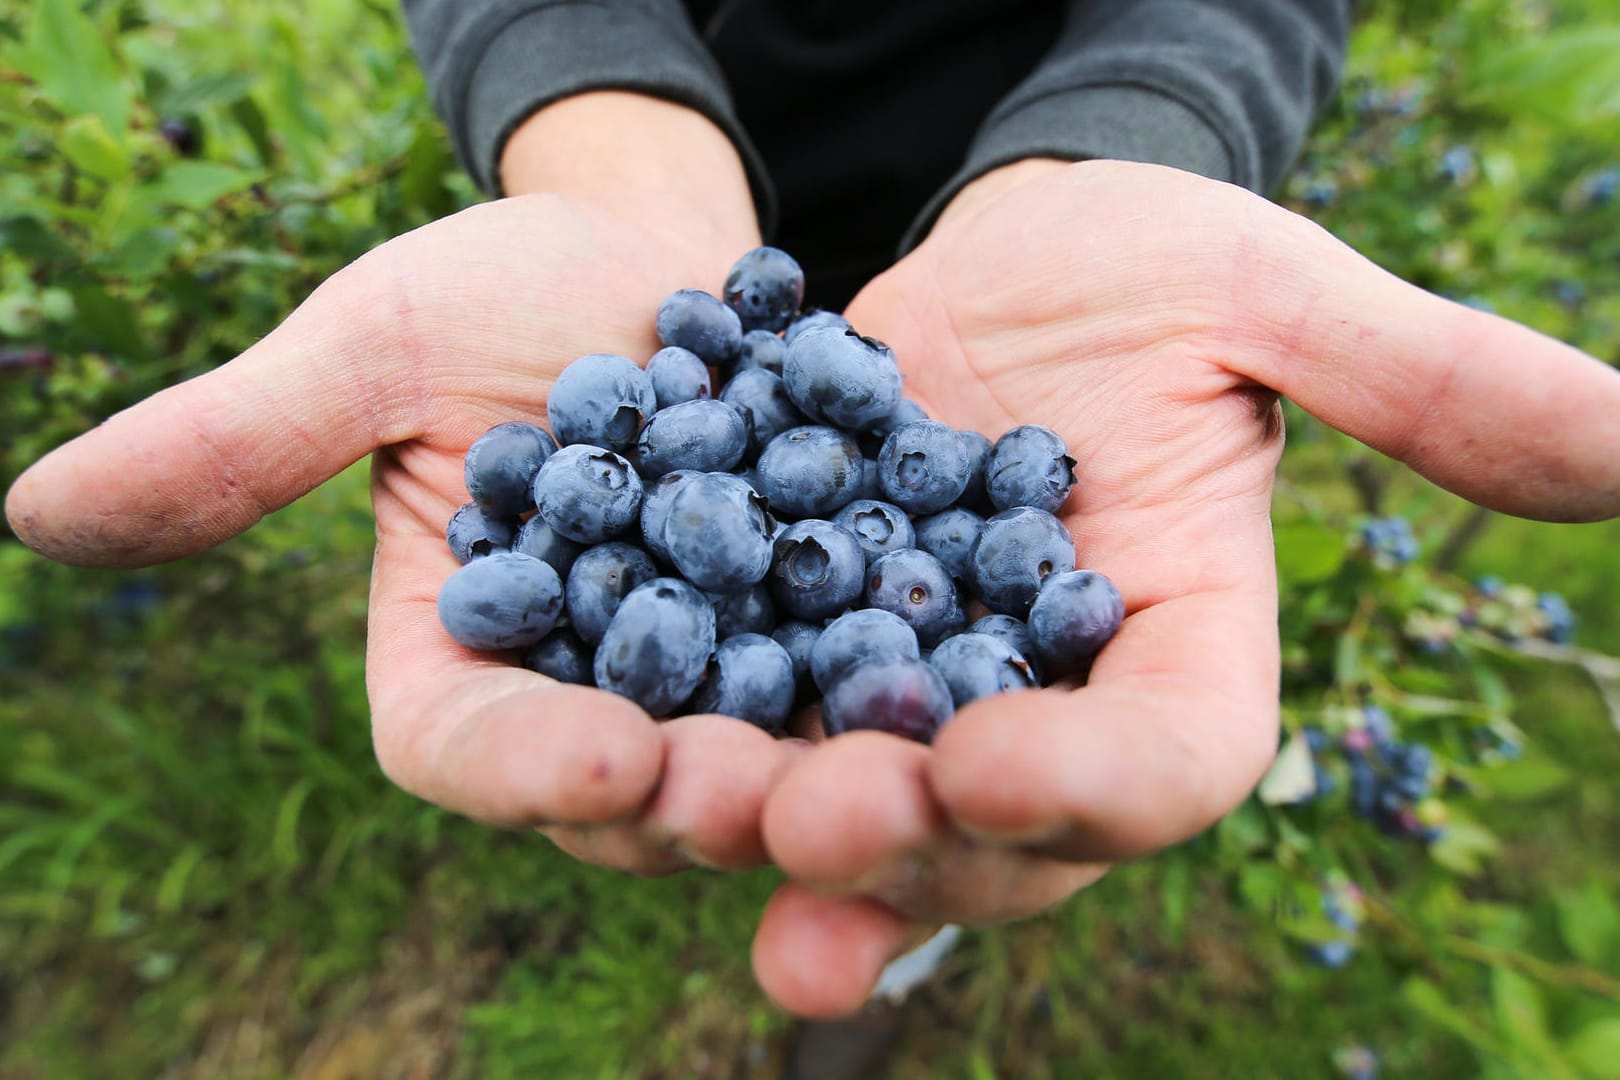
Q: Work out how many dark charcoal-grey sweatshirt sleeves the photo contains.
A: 2